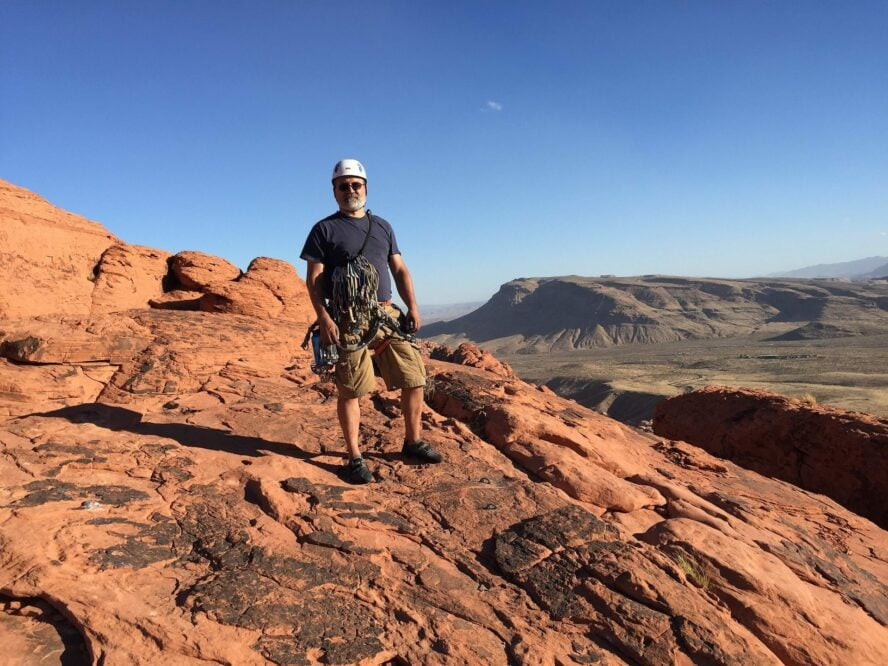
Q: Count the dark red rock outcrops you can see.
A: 1